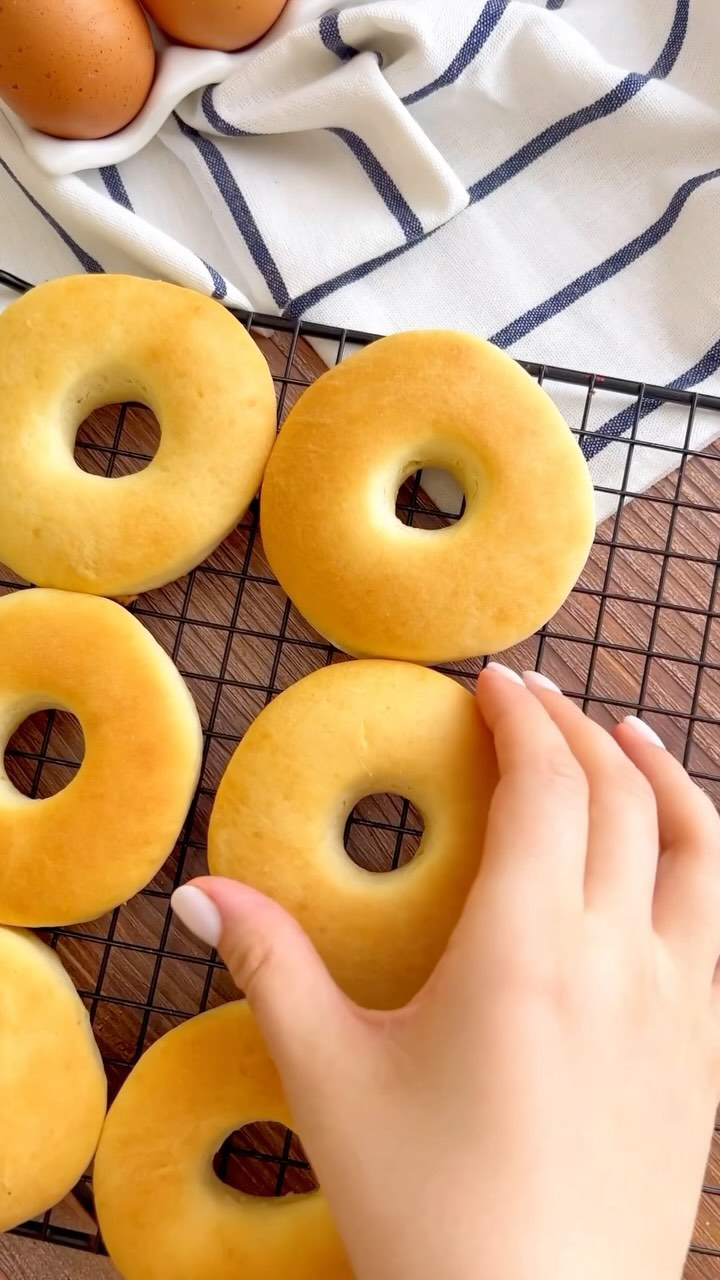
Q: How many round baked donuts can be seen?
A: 6